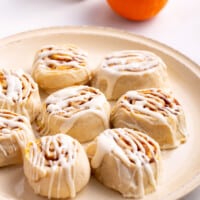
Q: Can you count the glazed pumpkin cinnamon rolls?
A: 8